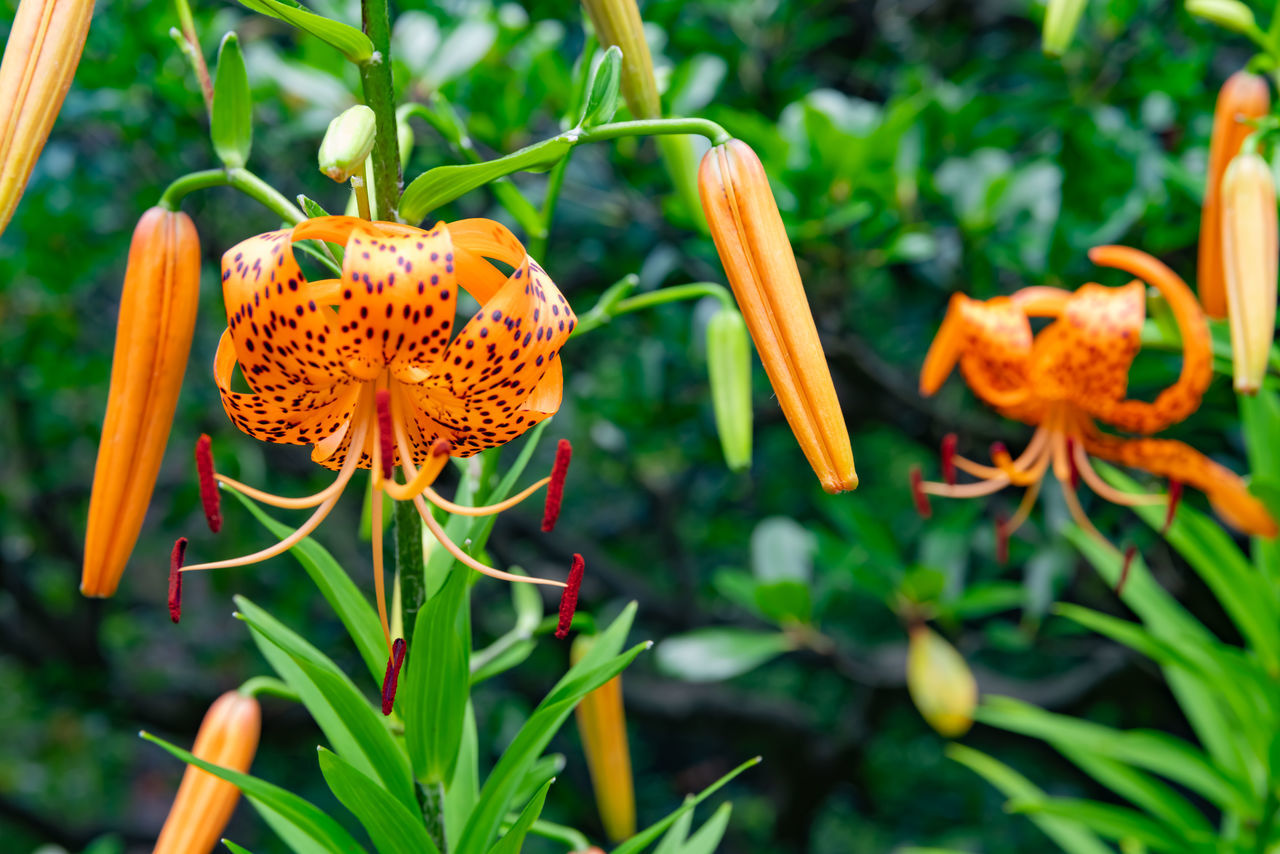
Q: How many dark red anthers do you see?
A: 12